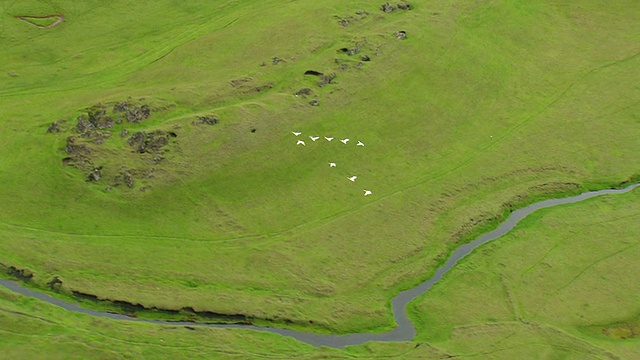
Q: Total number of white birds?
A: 9